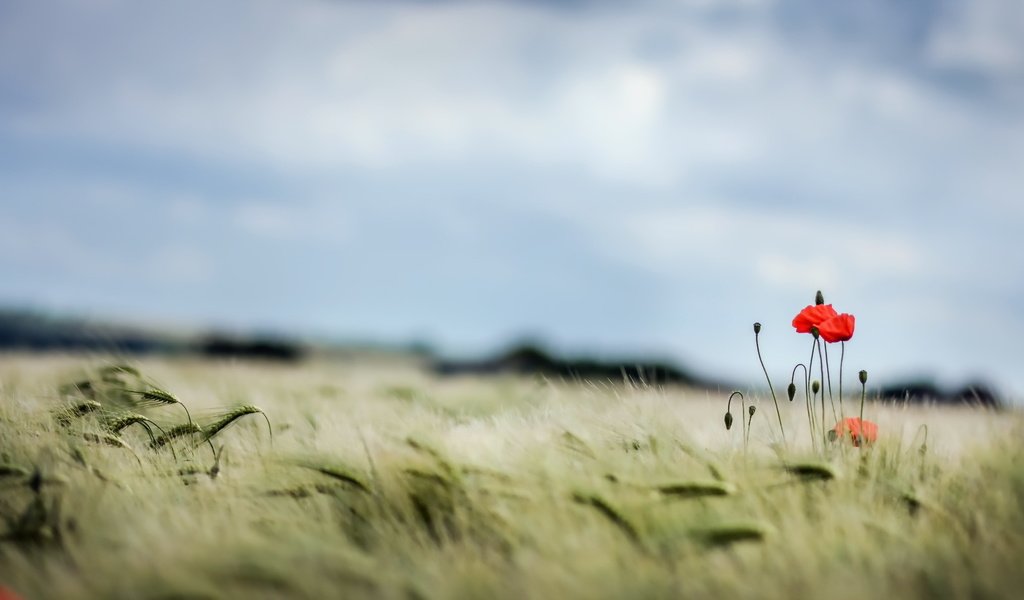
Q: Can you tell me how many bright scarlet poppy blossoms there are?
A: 3